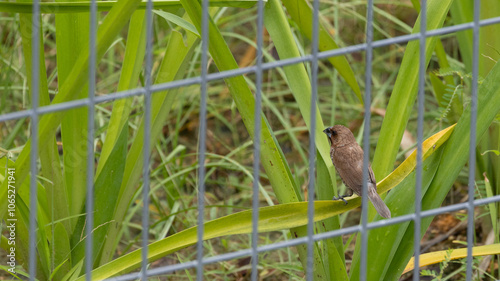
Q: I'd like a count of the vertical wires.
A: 9